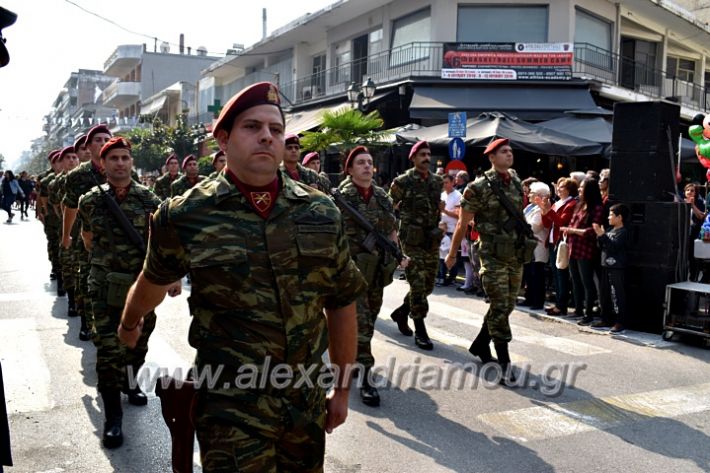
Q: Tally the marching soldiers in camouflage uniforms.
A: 15